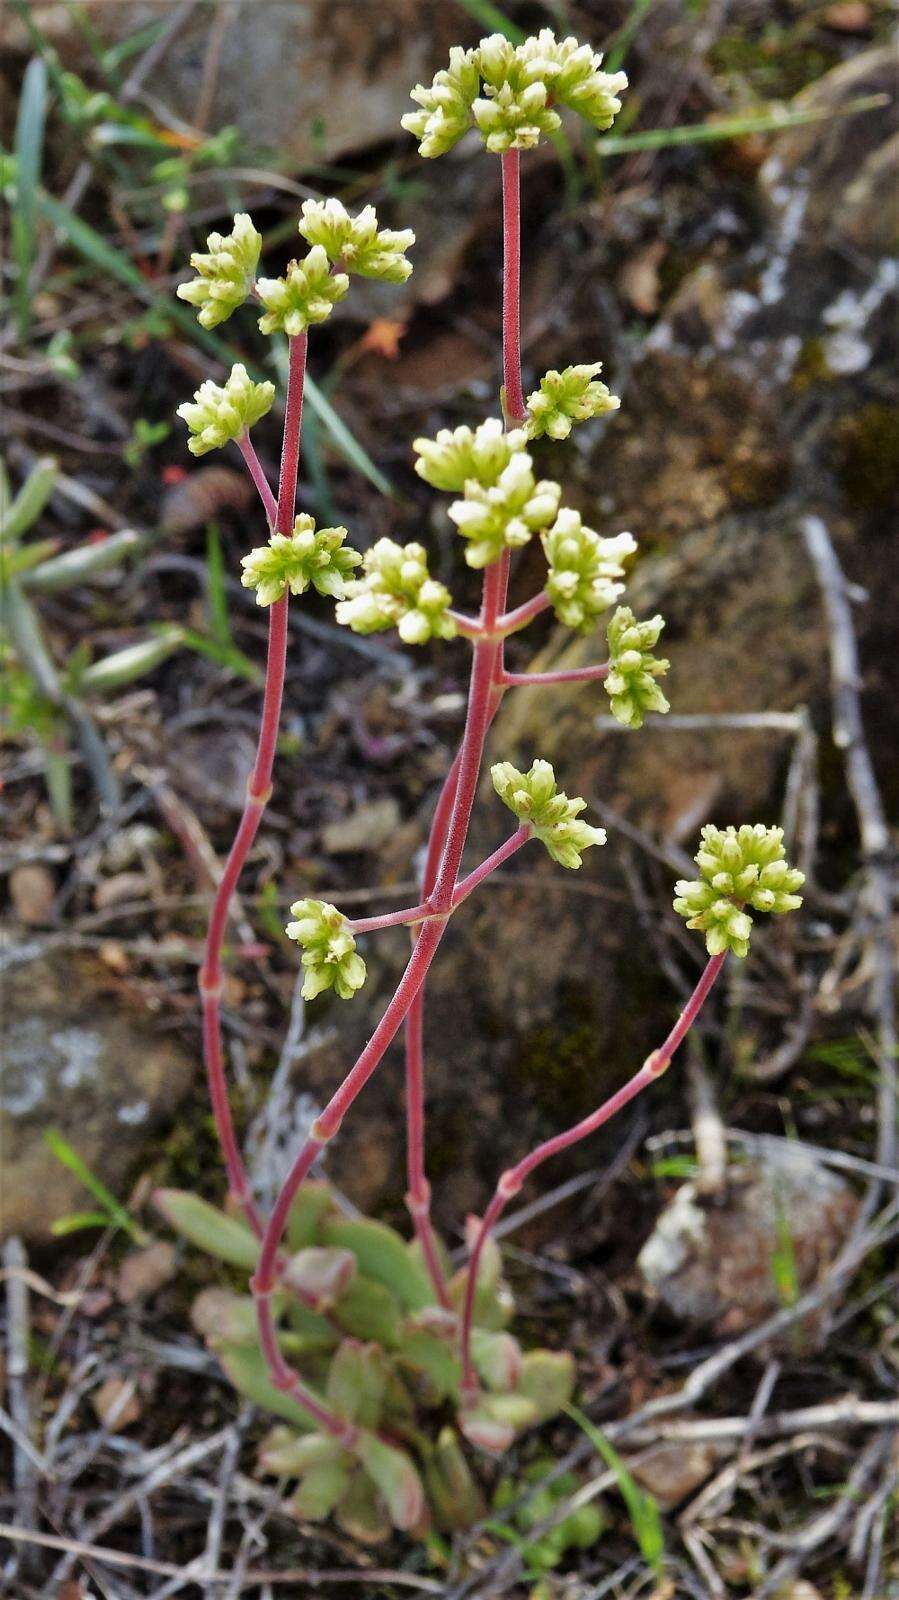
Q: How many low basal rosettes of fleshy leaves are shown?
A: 1